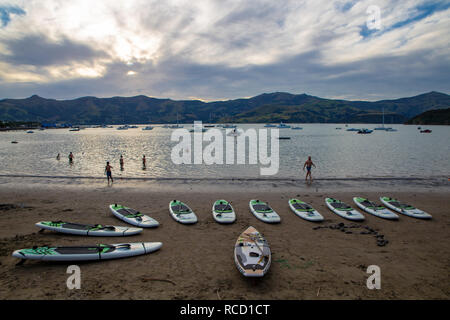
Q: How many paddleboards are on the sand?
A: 11